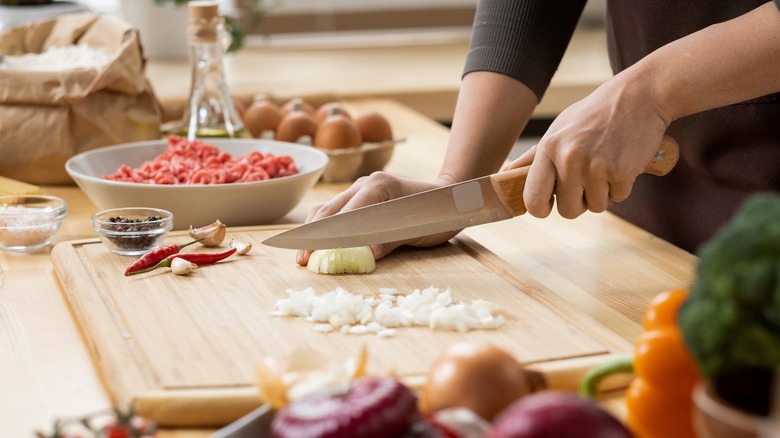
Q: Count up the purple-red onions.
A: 2